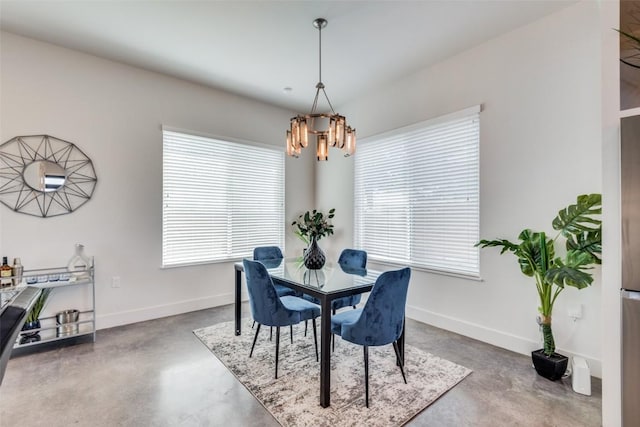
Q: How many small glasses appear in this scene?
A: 4